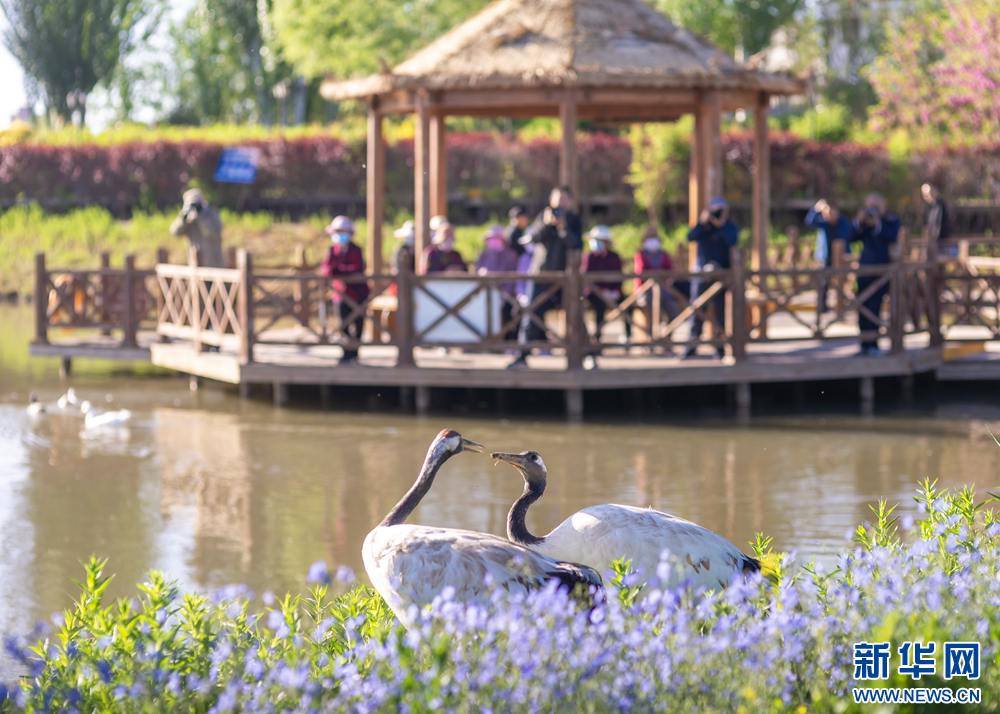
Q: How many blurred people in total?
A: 15